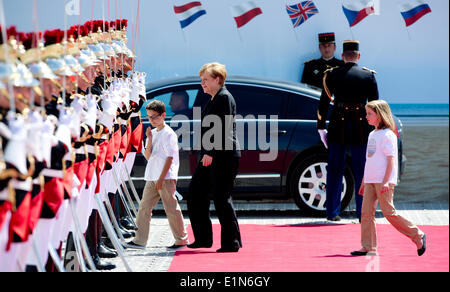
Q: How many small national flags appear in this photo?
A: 5